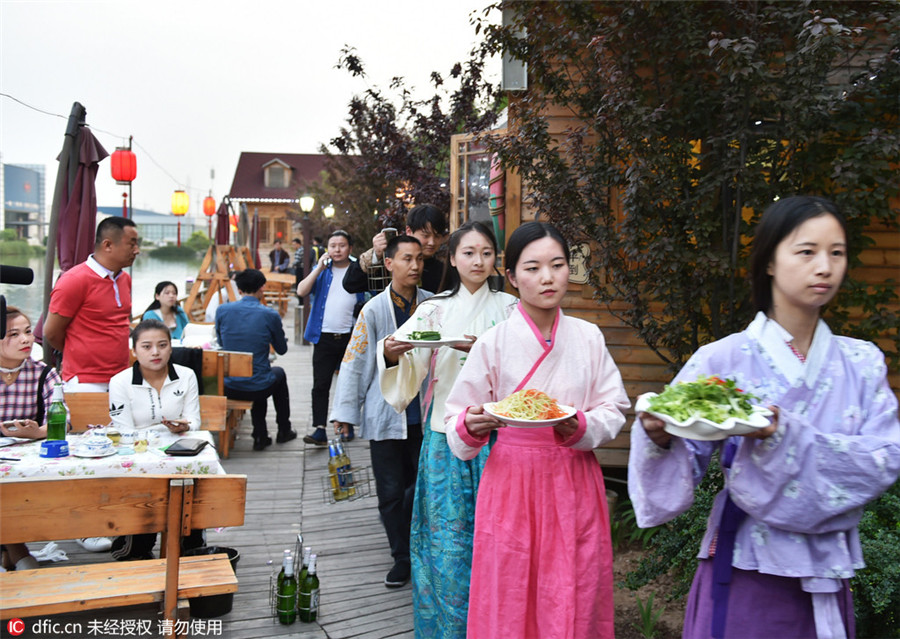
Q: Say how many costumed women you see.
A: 3